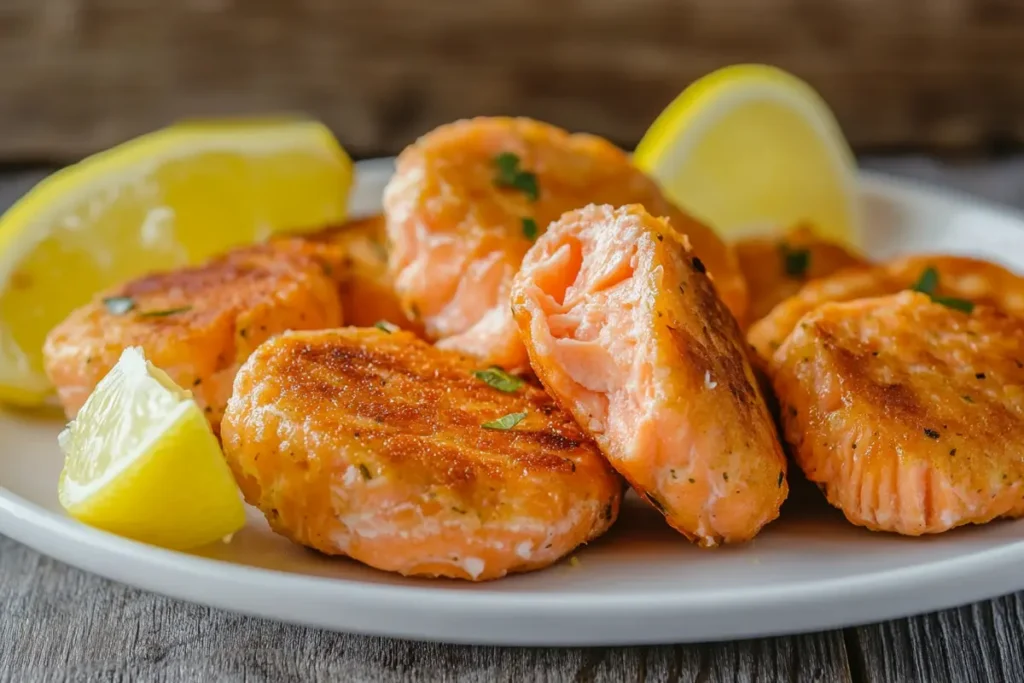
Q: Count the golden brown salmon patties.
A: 8